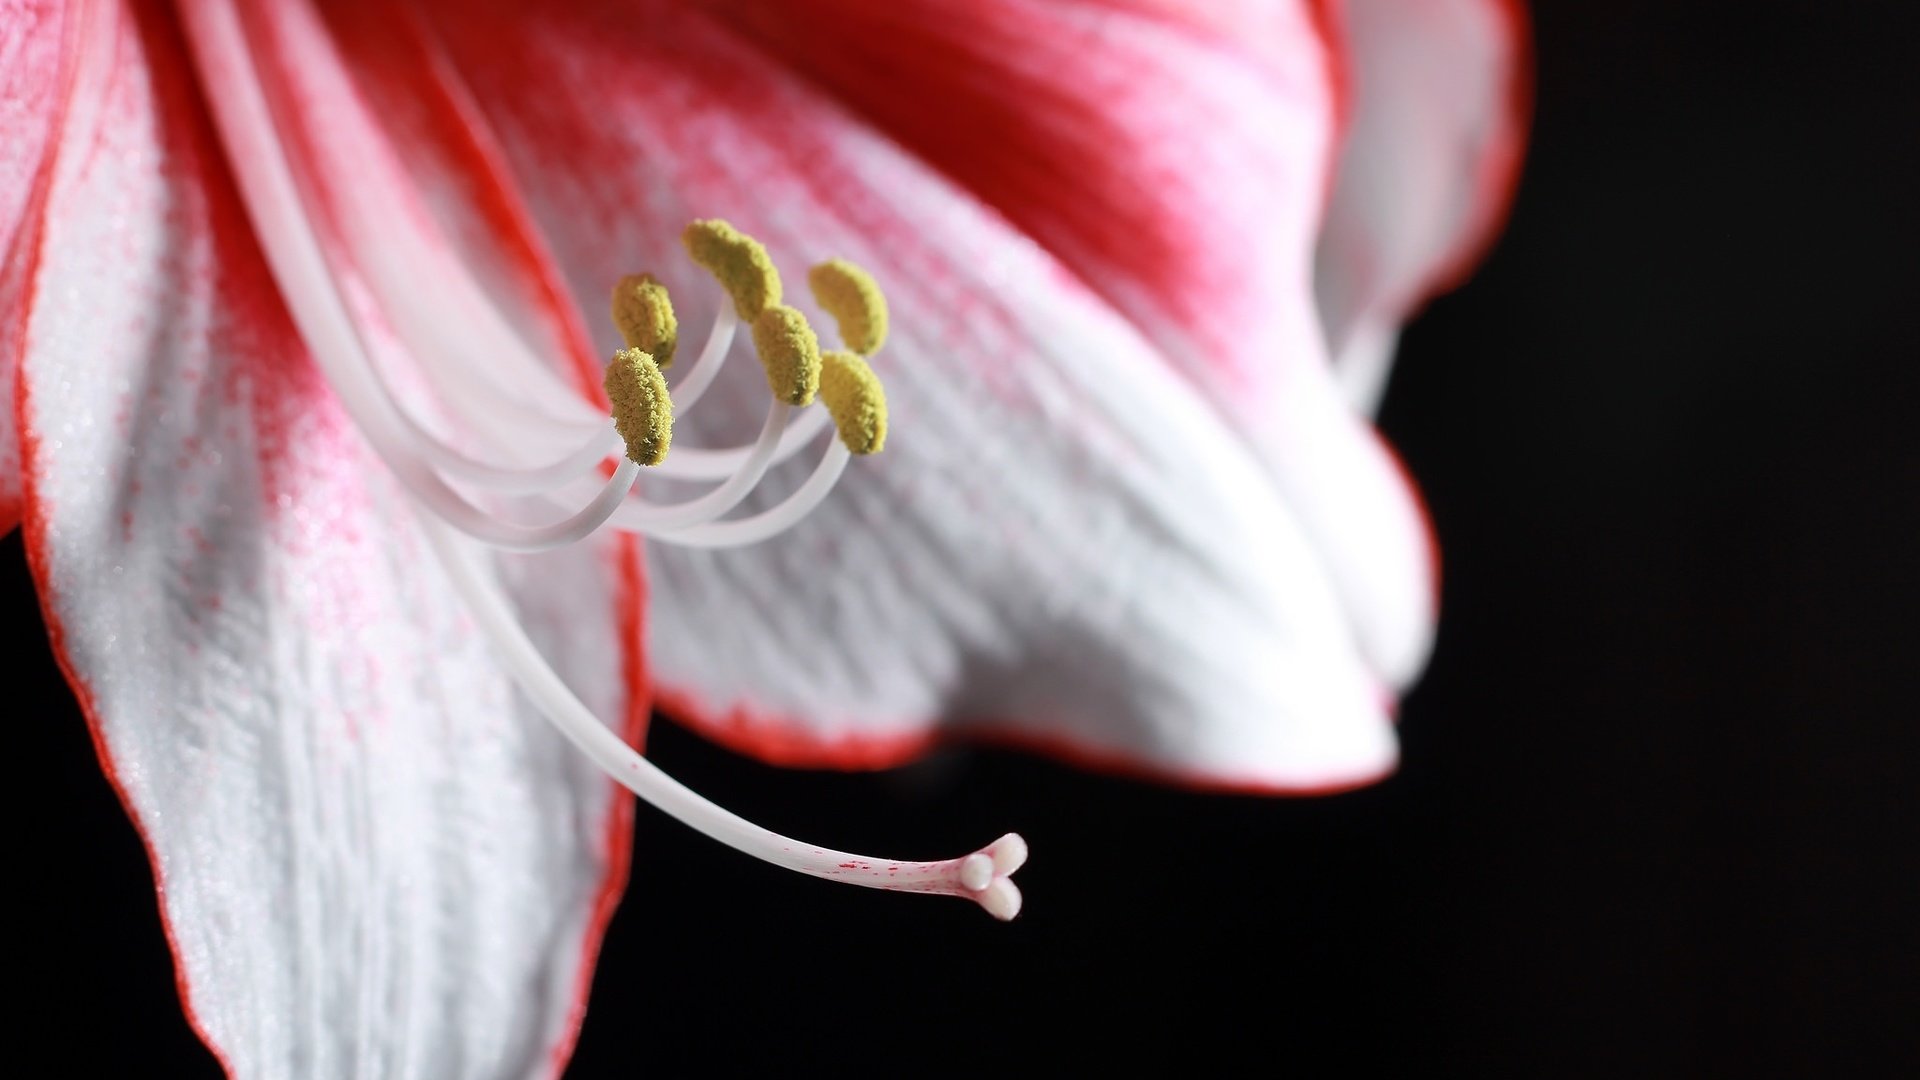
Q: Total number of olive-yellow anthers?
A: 6